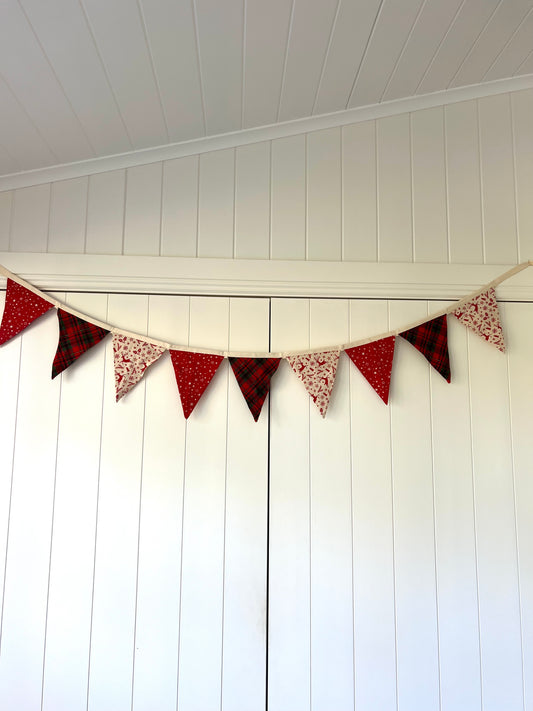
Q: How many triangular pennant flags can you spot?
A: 9